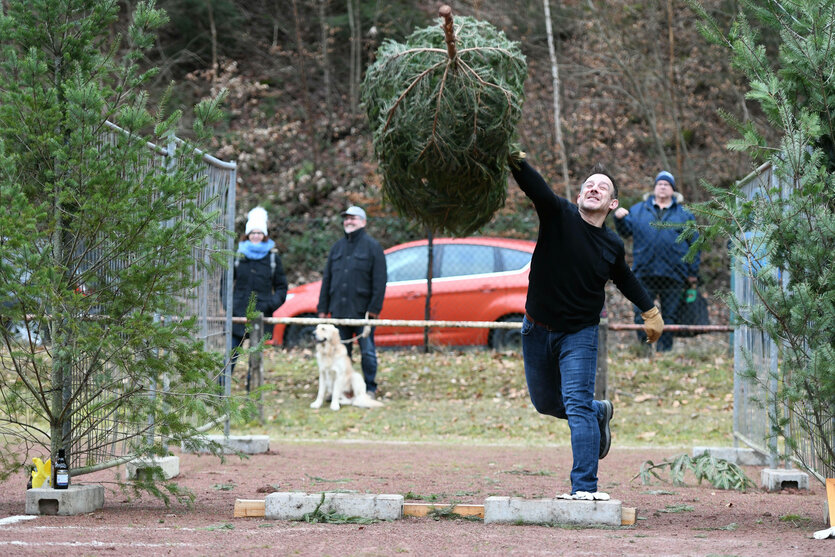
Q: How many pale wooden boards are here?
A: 3